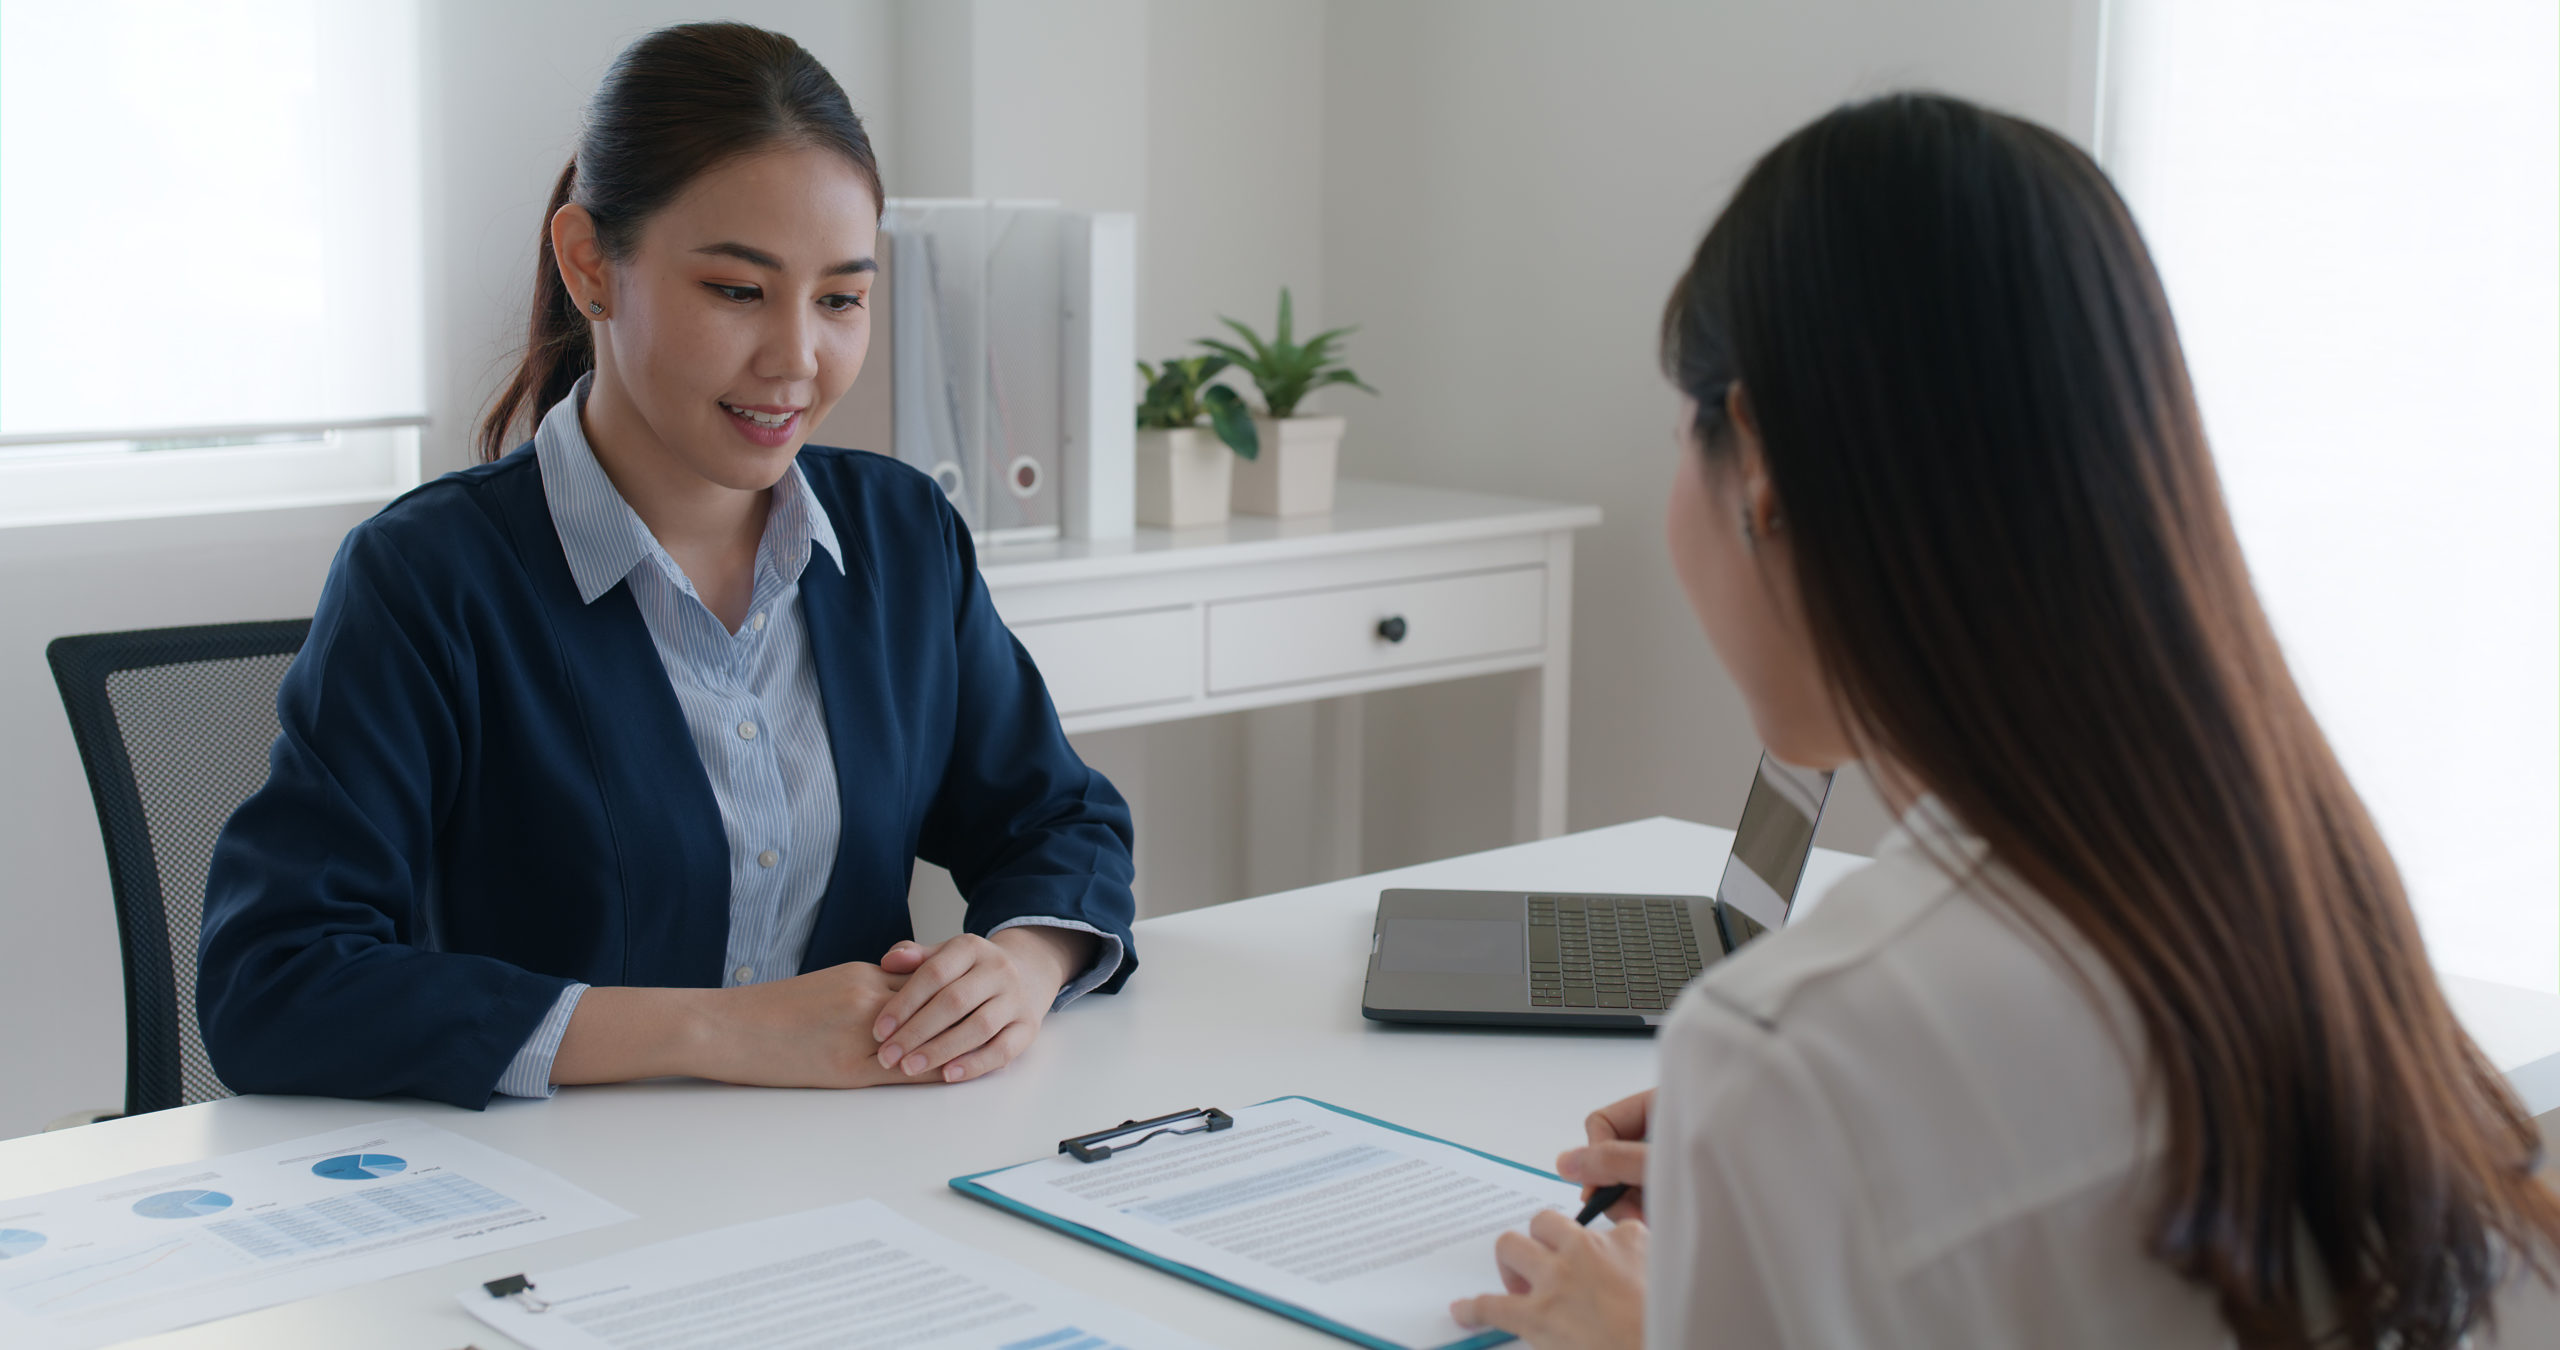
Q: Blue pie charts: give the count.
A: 3